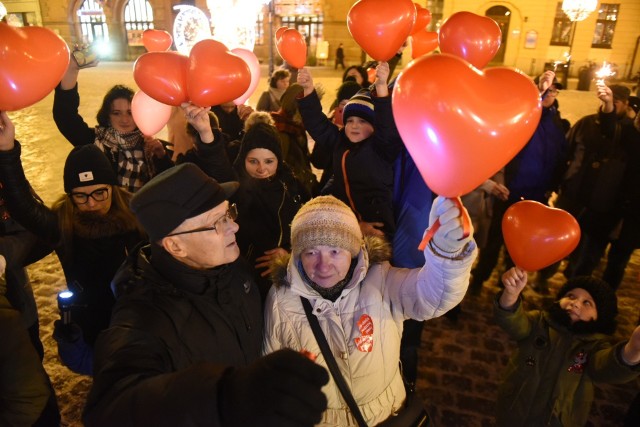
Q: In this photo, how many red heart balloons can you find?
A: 11